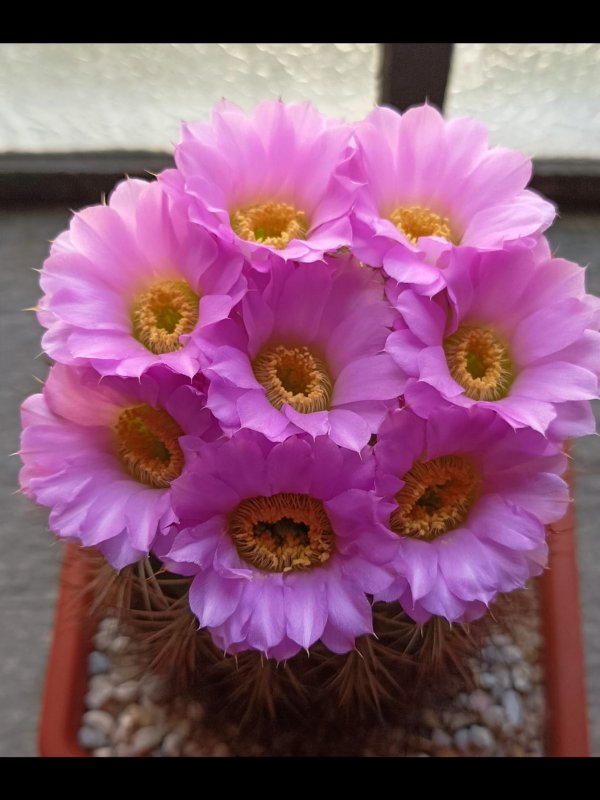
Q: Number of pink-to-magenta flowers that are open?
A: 8